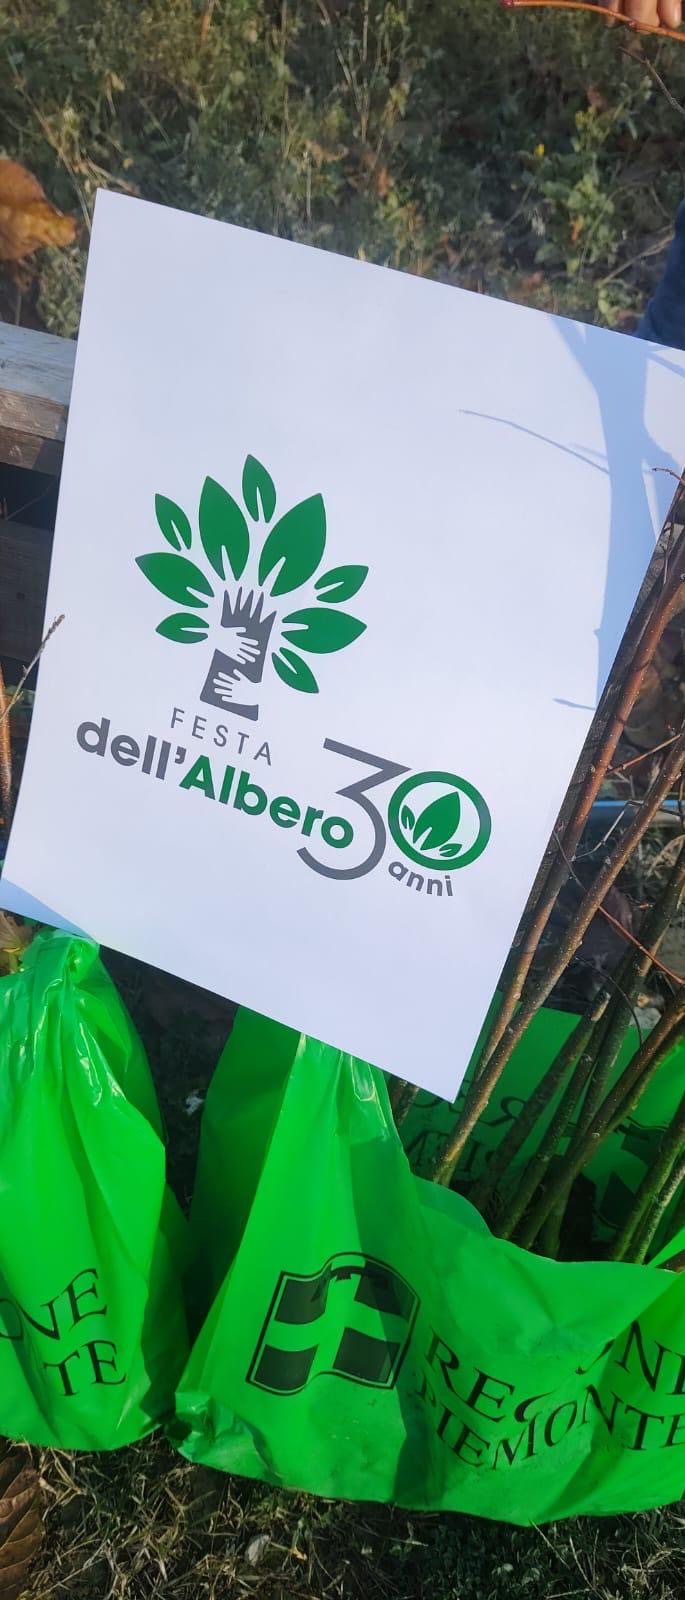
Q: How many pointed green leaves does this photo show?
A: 12